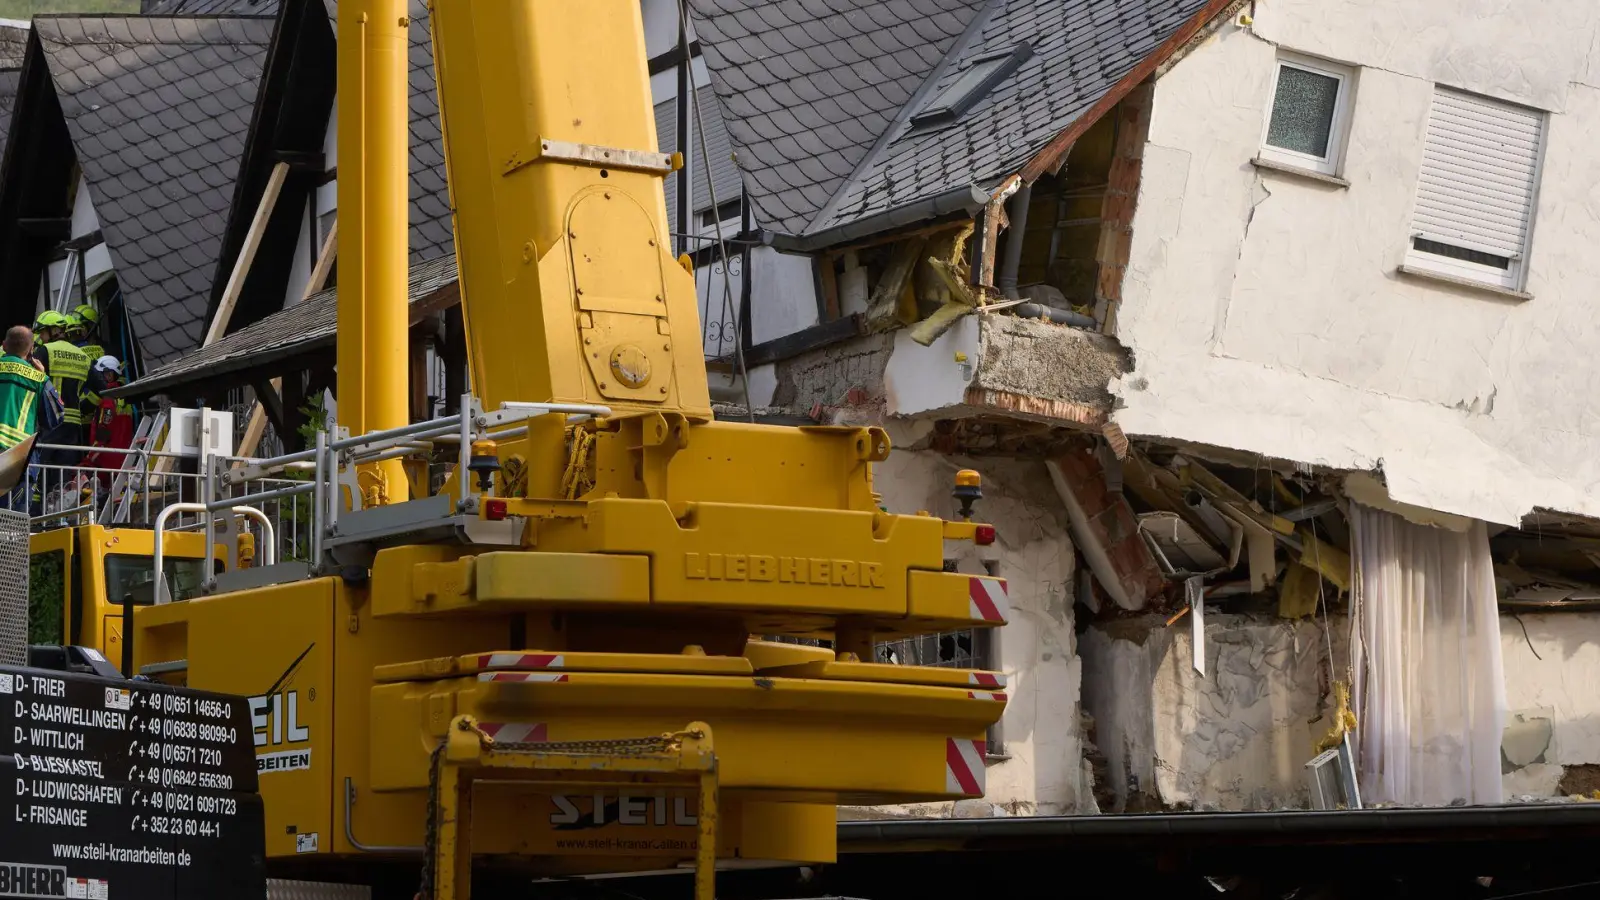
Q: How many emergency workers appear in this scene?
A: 5